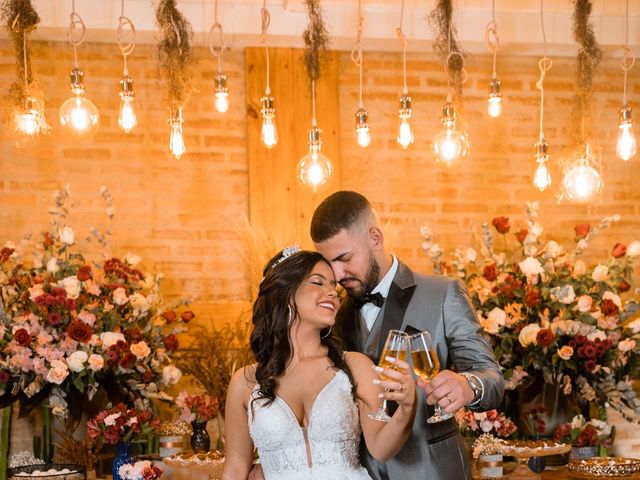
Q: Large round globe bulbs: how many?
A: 4